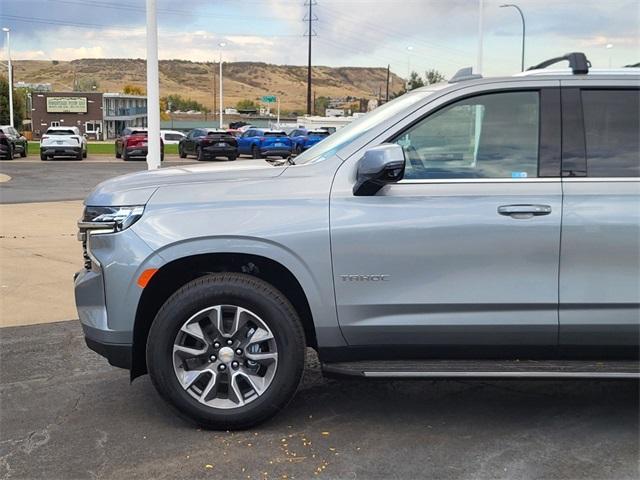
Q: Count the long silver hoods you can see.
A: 1